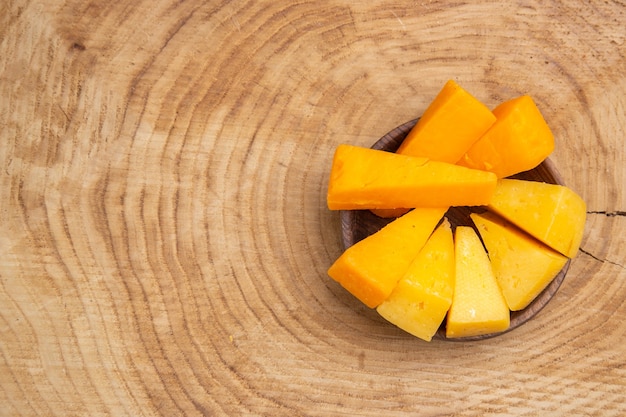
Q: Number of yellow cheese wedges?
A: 4